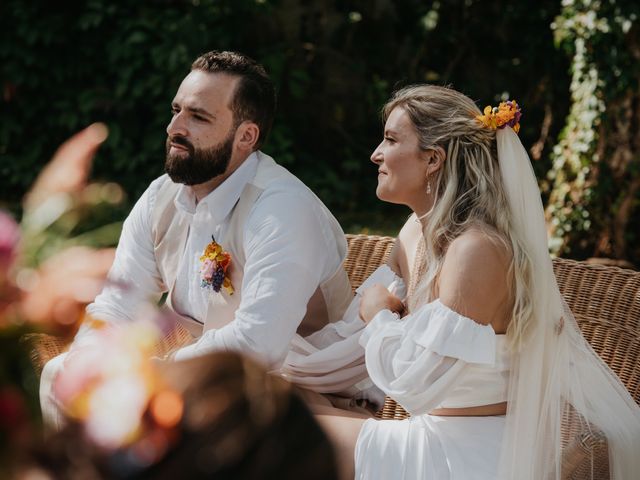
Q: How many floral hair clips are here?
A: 1